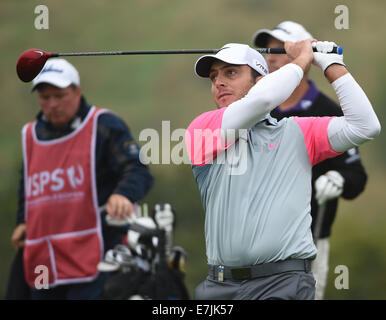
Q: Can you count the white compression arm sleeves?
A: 2